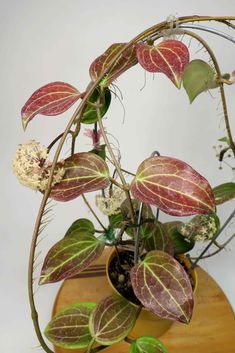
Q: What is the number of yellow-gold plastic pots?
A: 1